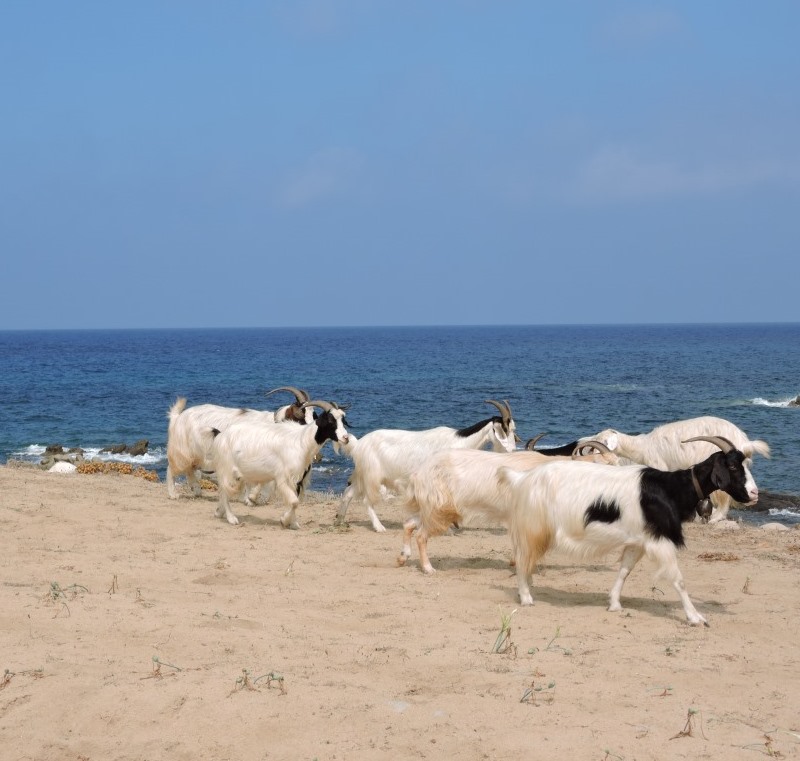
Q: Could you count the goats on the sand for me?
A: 7